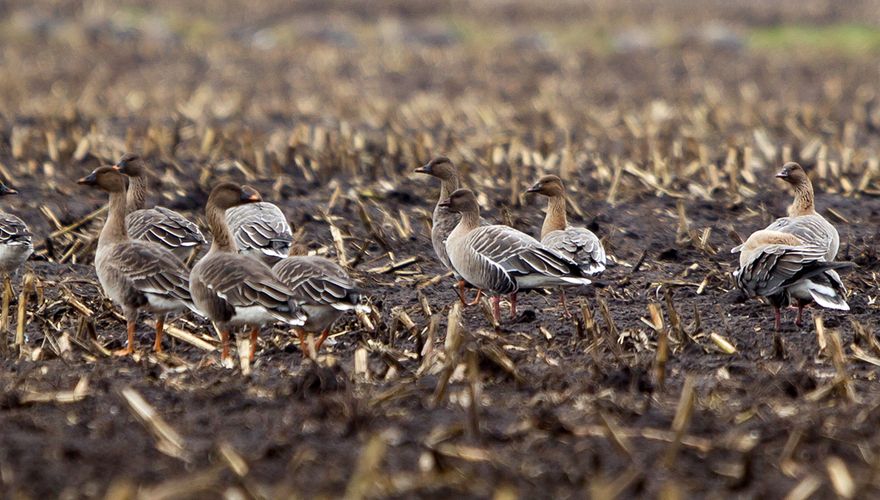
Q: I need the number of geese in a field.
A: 11